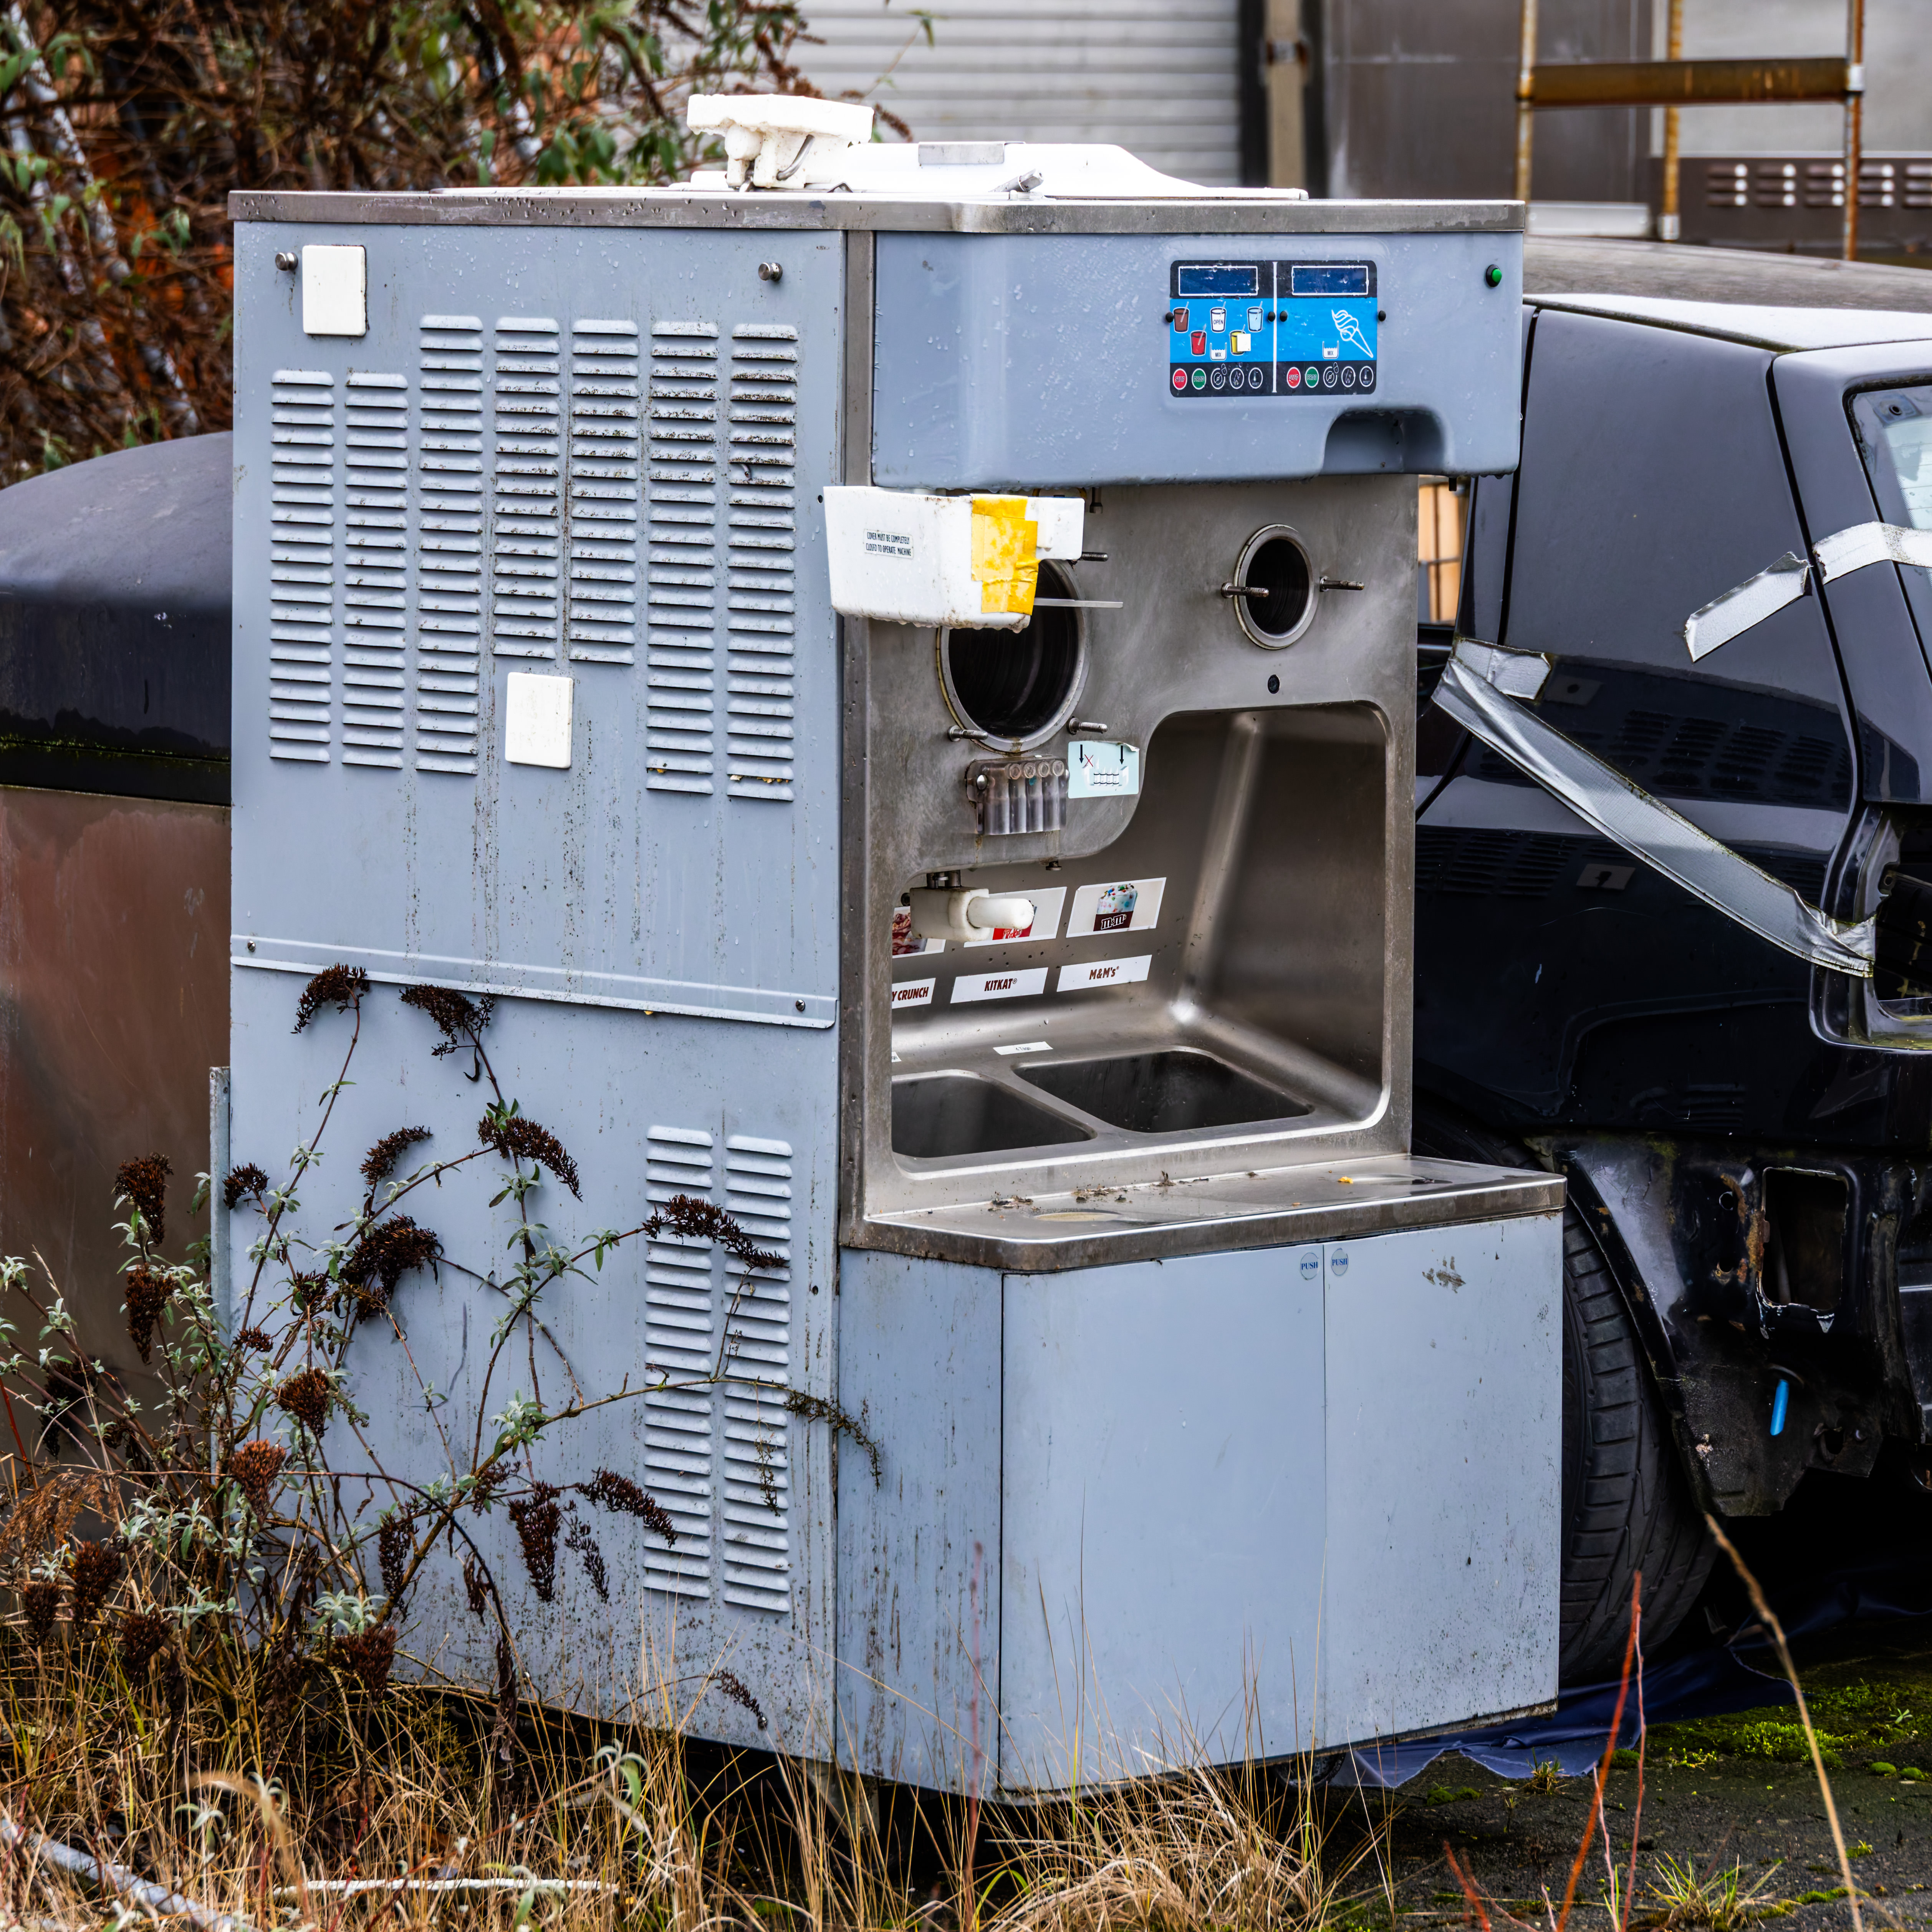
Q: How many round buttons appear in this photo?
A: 11